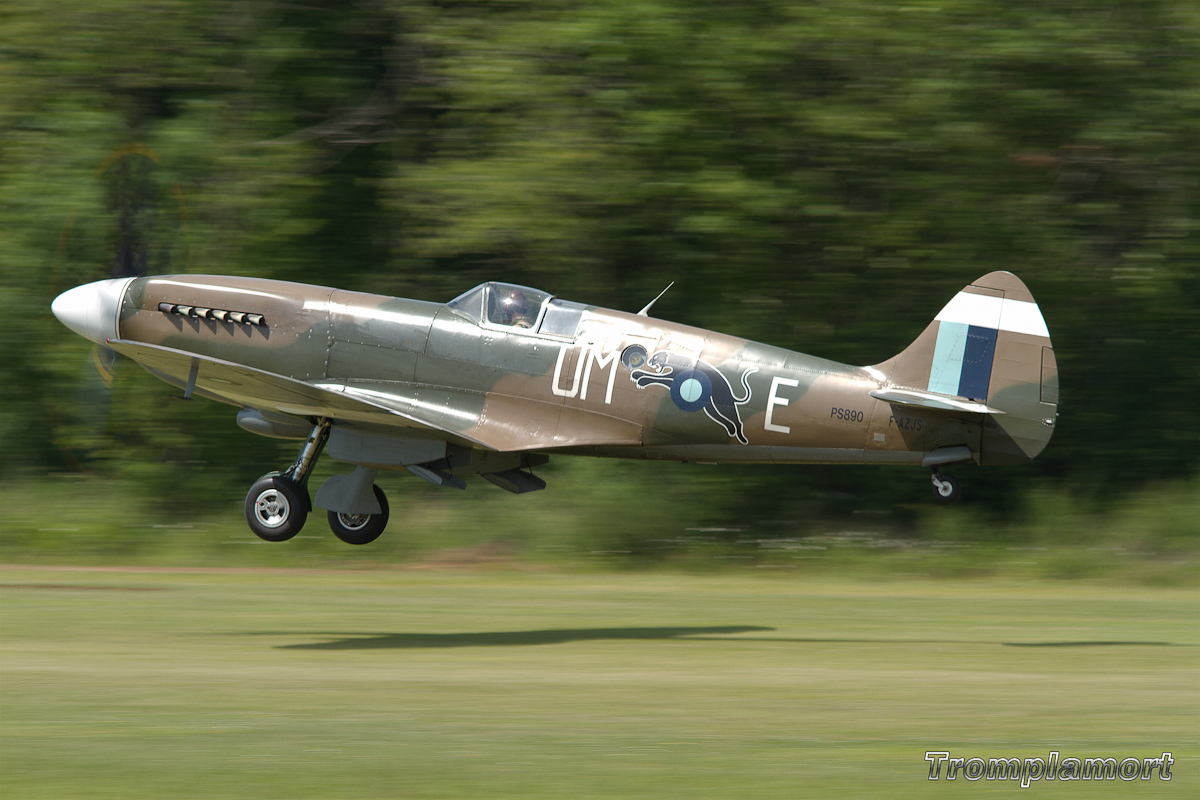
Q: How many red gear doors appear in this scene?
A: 0